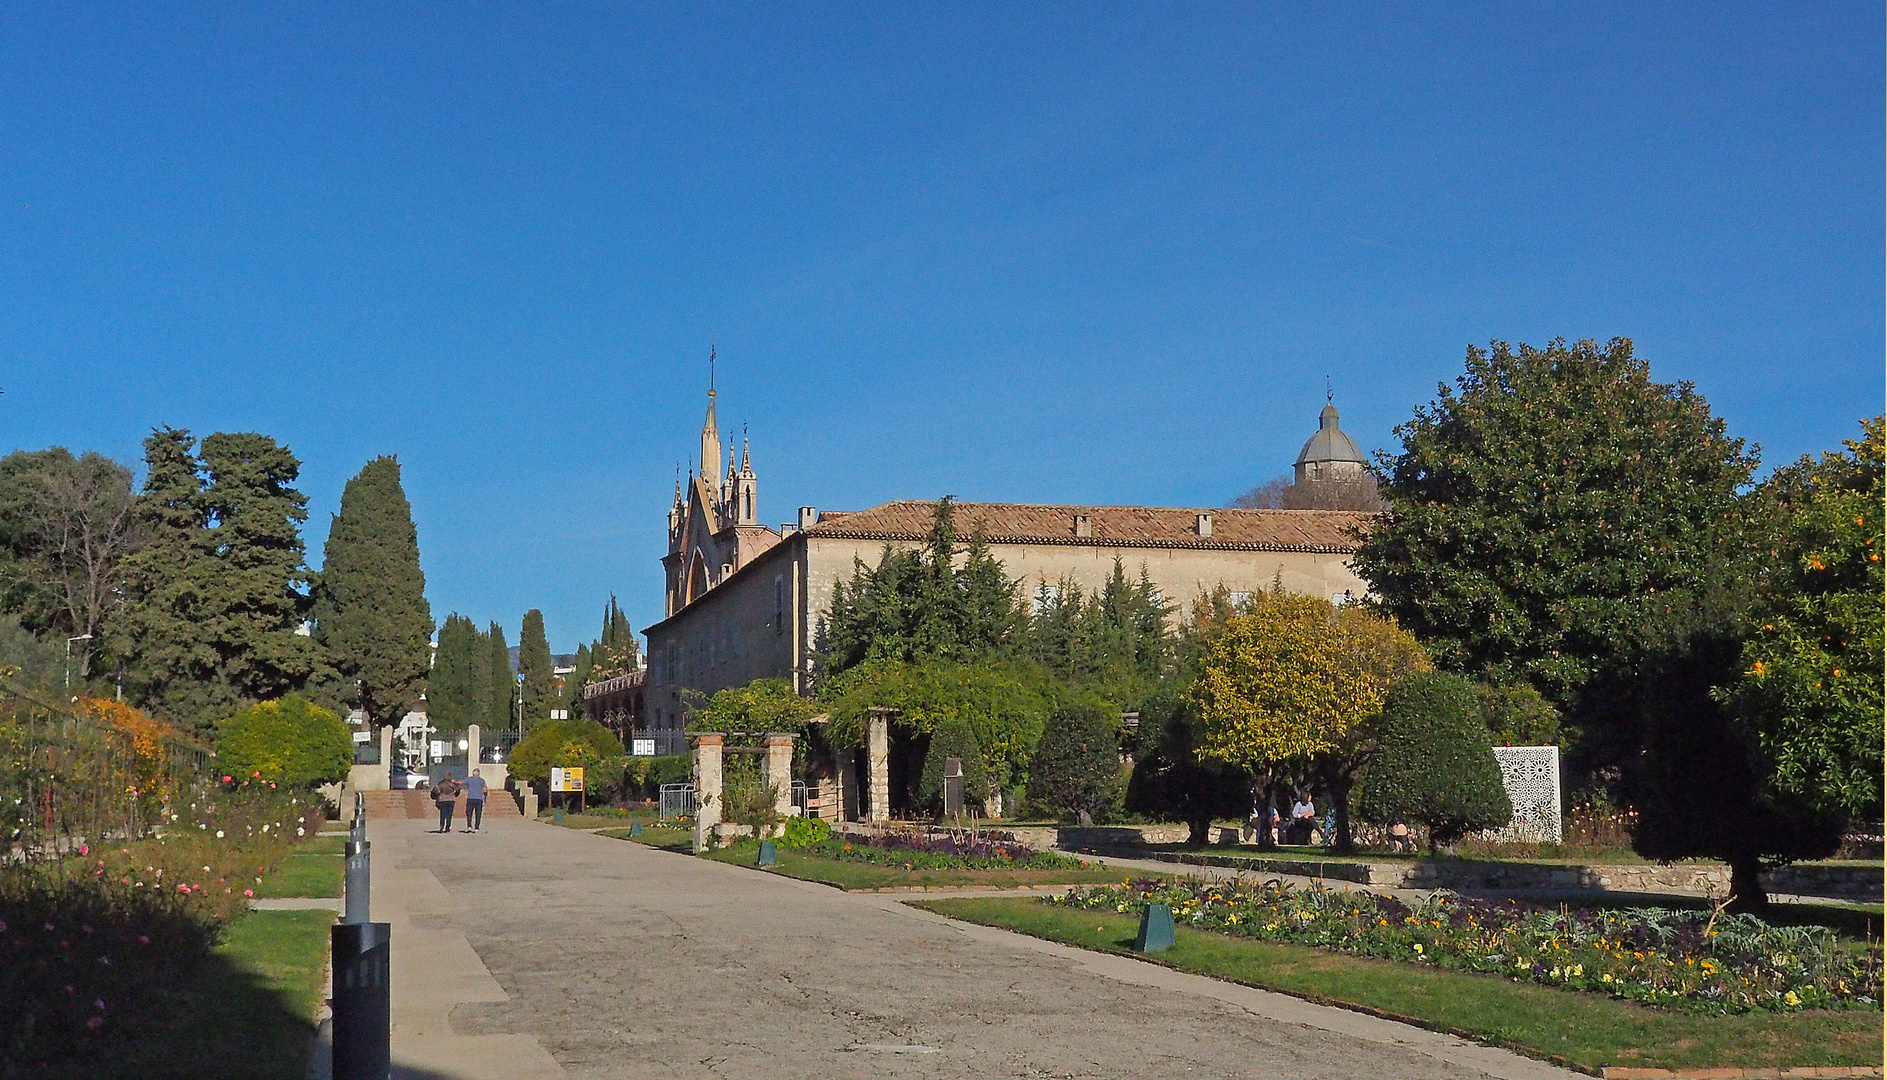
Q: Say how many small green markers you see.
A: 4